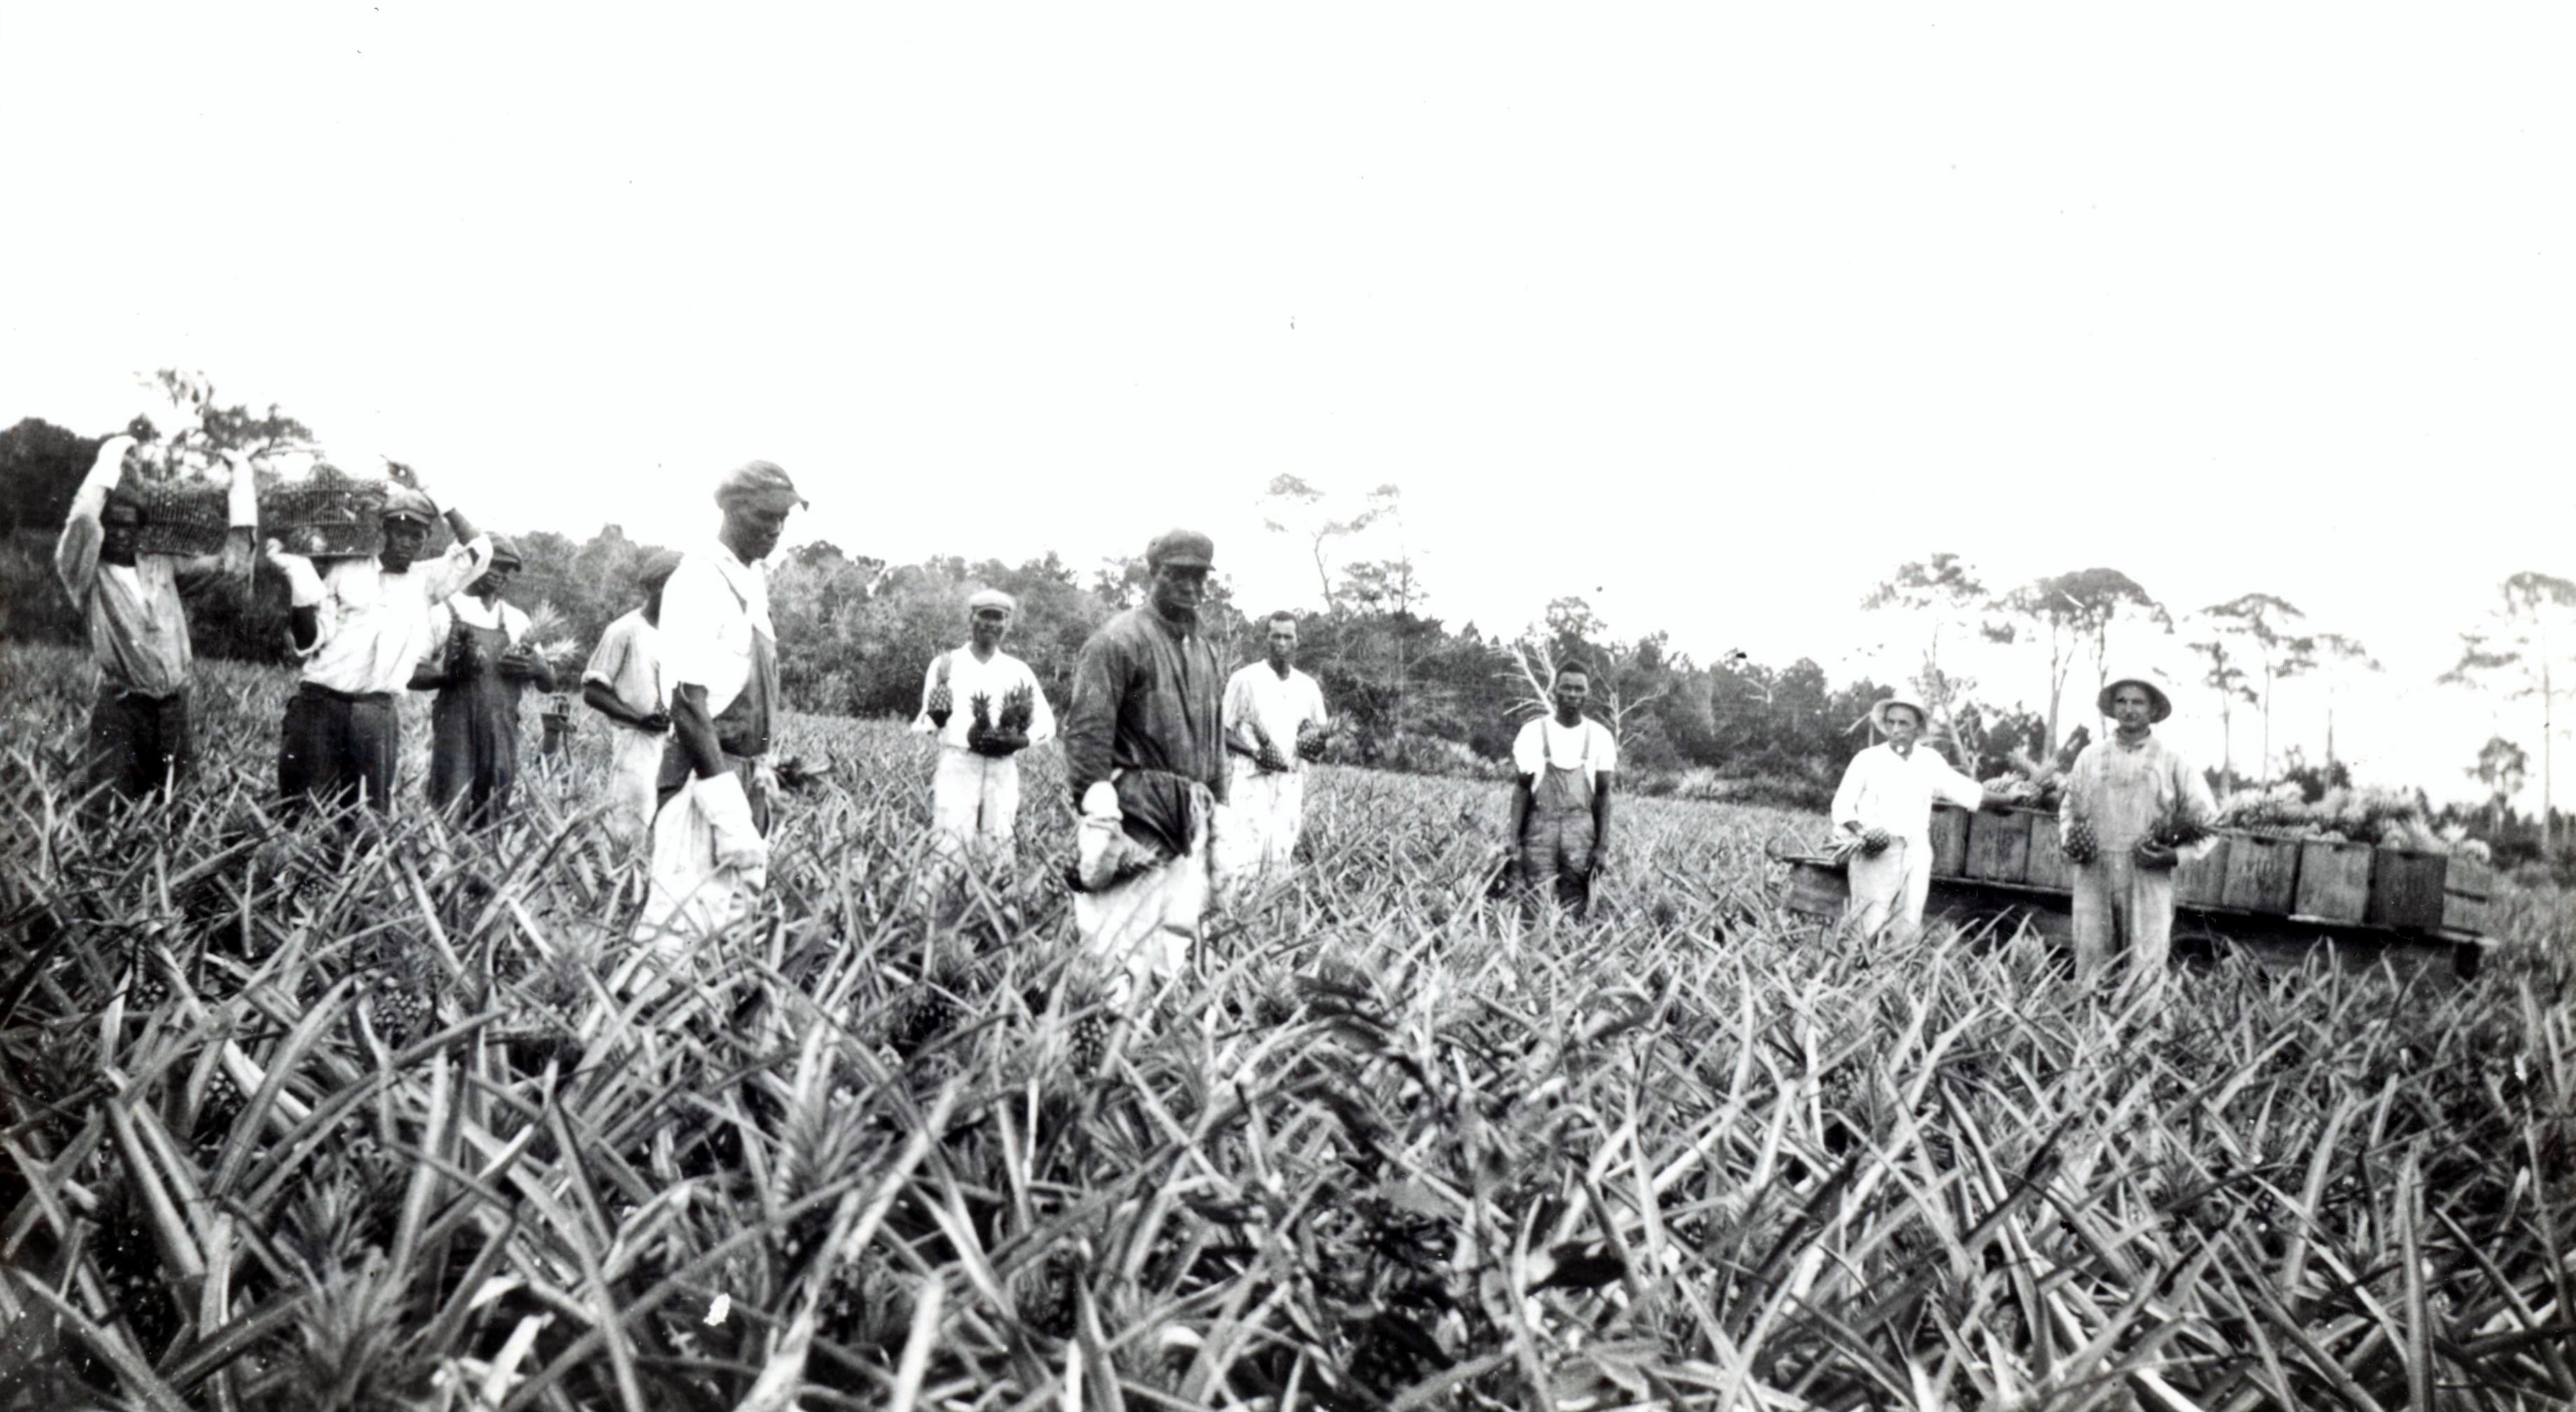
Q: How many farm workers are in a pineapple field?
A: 11